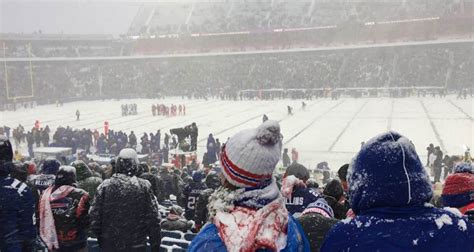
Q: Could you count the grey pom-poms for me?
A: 1